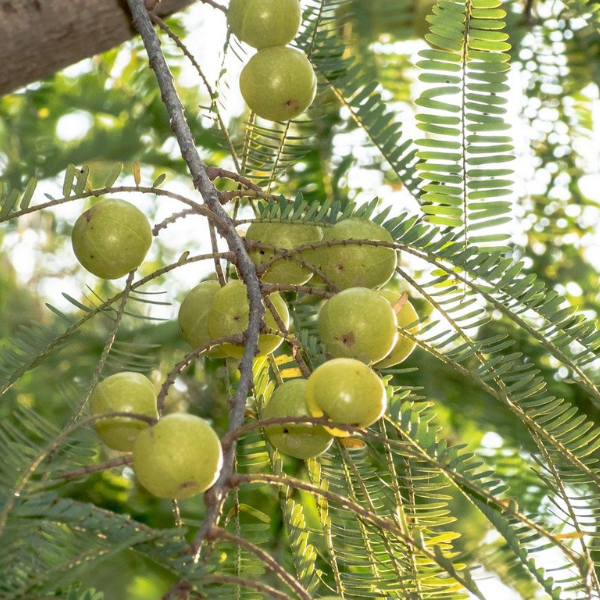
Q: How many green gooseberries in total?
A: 13